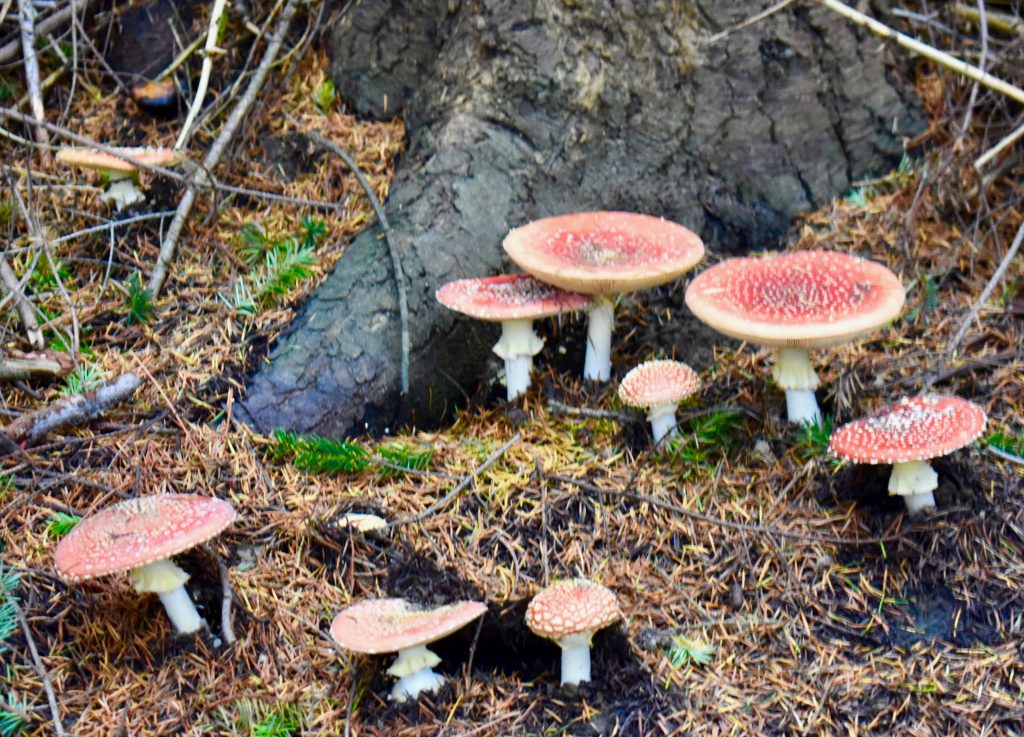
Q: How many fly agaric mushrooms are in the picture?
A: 9